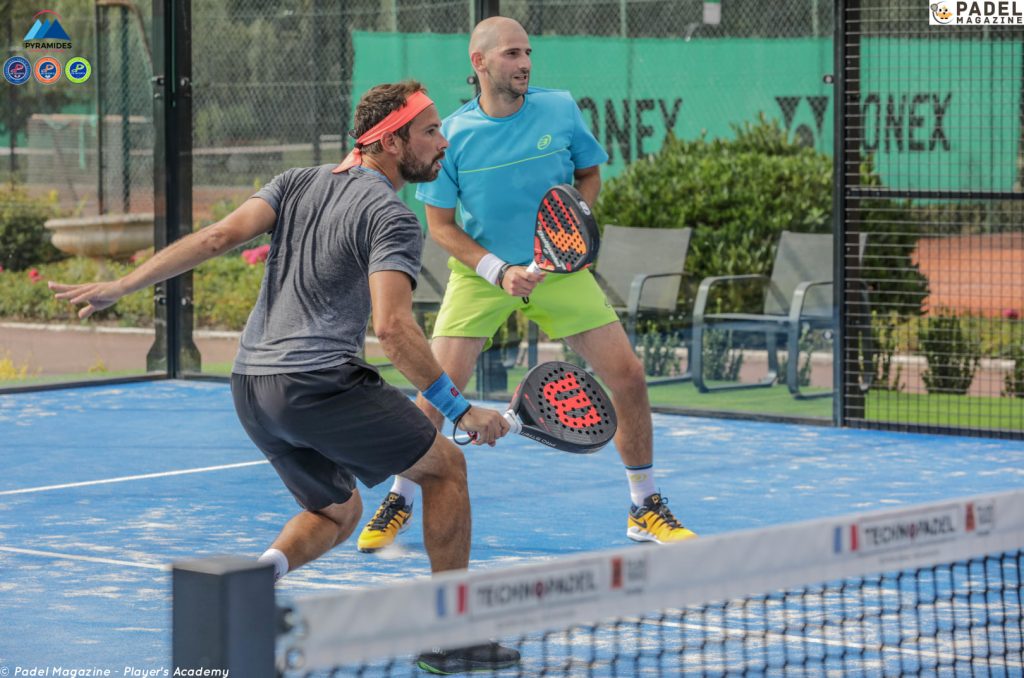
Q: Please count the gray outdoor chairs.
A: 3